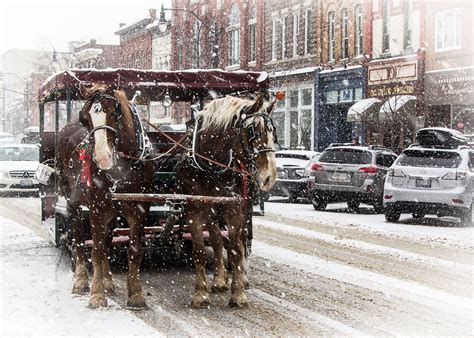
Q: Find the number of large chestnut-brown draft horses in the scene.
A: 2